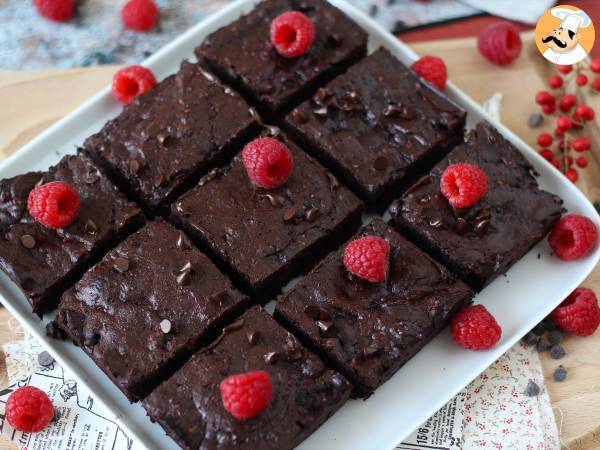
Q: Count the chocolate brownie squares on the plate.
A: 9